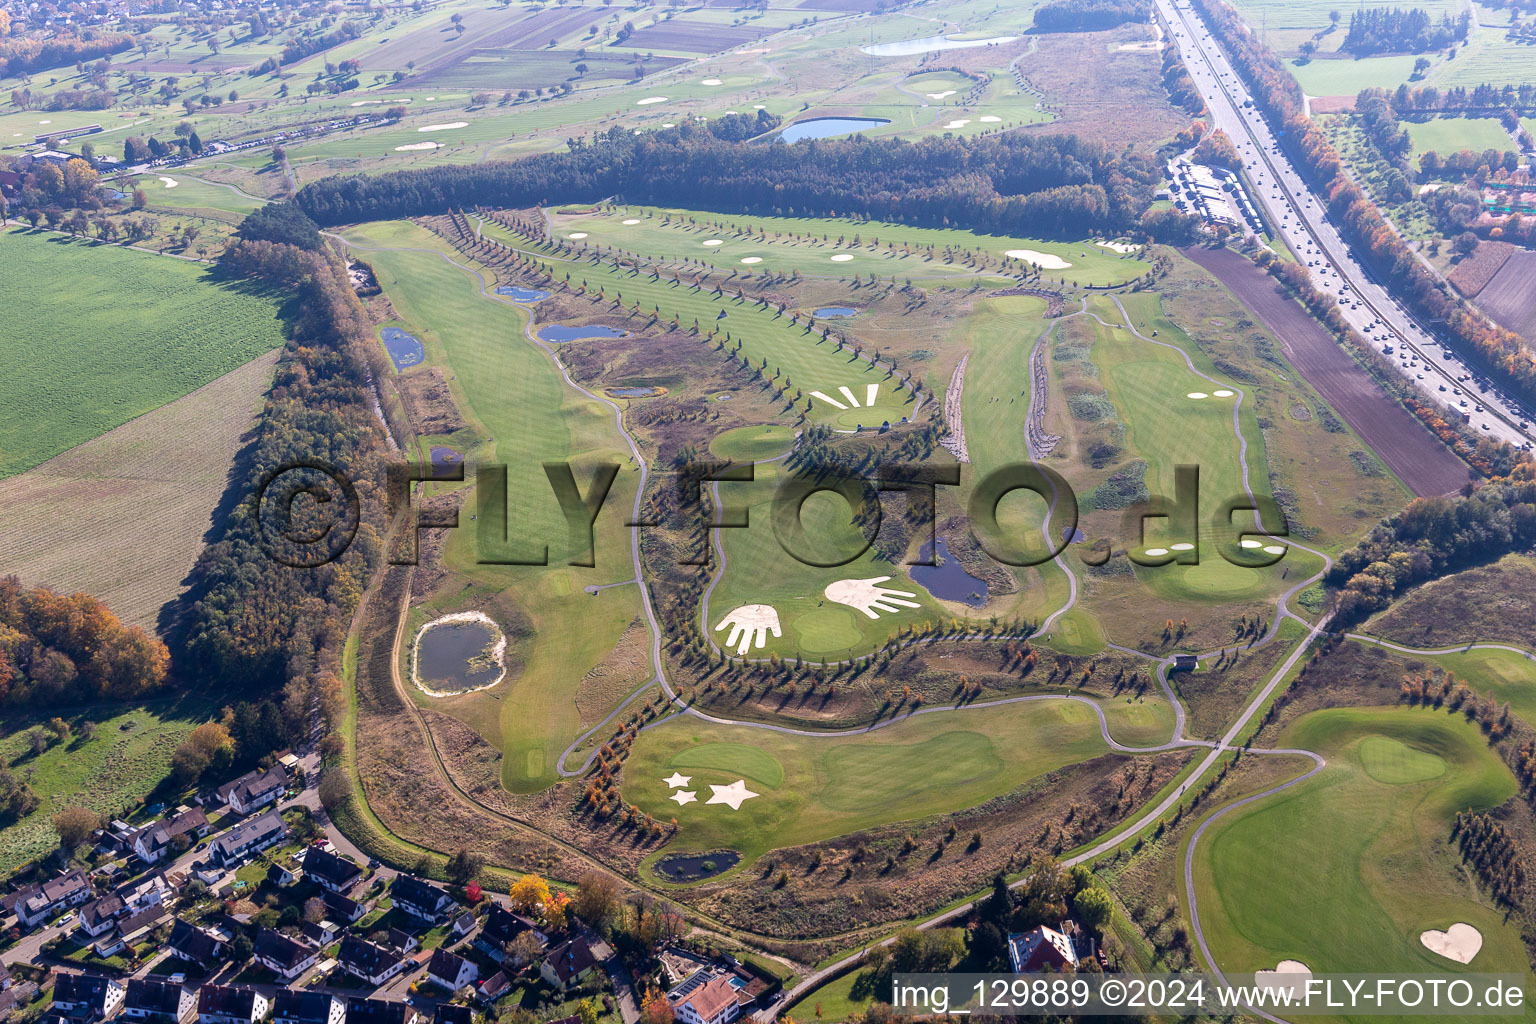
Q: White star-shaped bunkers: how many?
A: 3